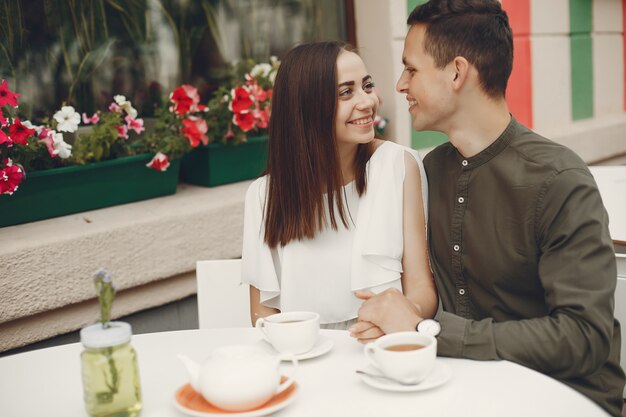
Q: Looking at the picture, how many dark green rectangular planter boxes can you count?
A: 2